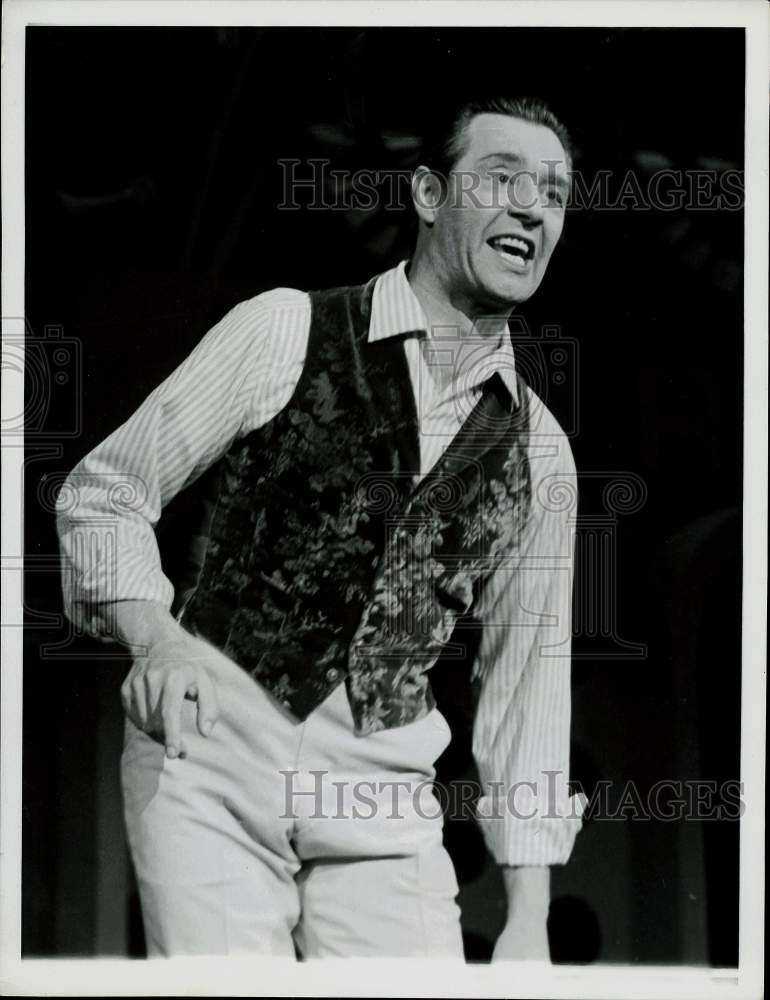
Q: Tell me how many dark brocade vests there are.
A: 1